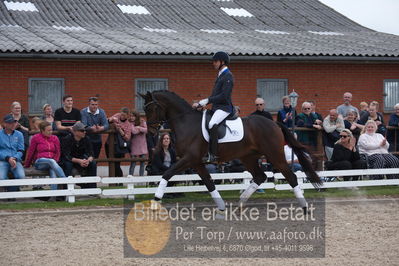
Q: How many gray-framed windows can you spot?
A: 4